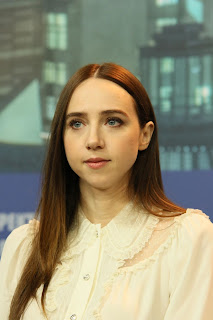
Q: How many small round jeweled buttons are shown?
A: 3